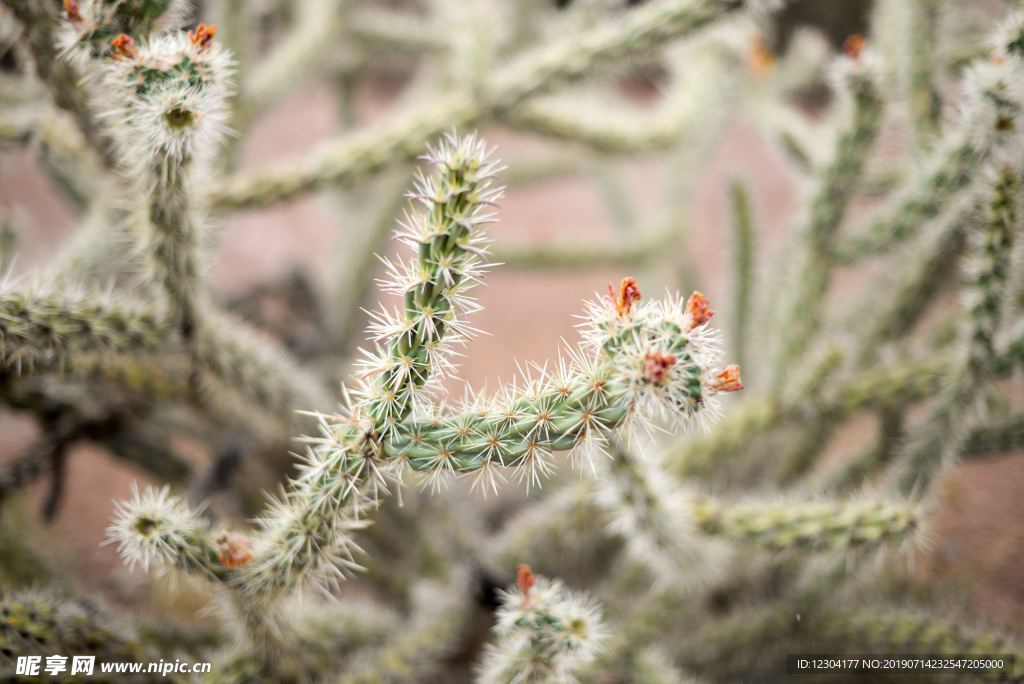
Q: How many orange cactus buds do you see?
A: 11